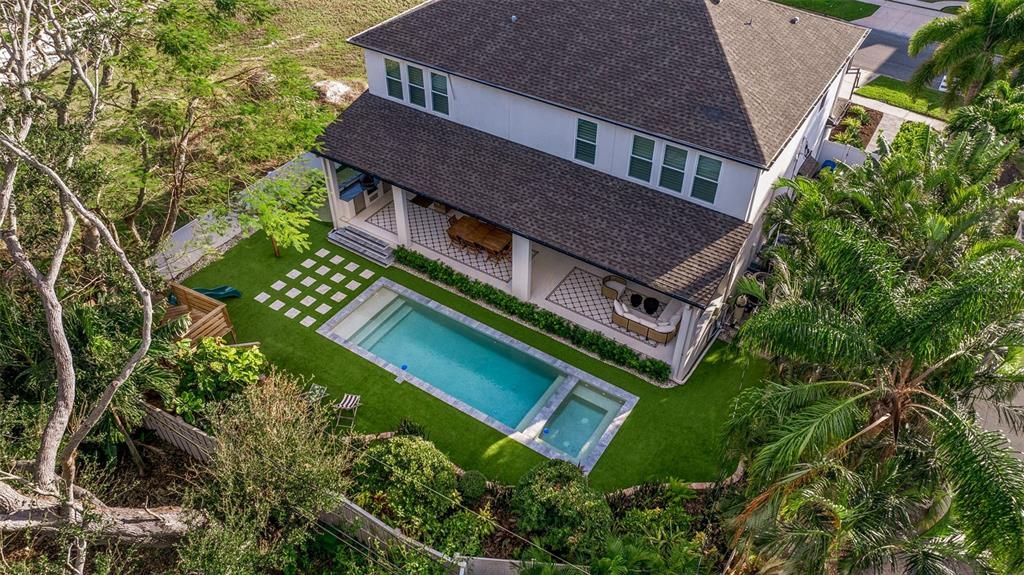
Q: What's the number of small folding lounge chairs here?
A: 2